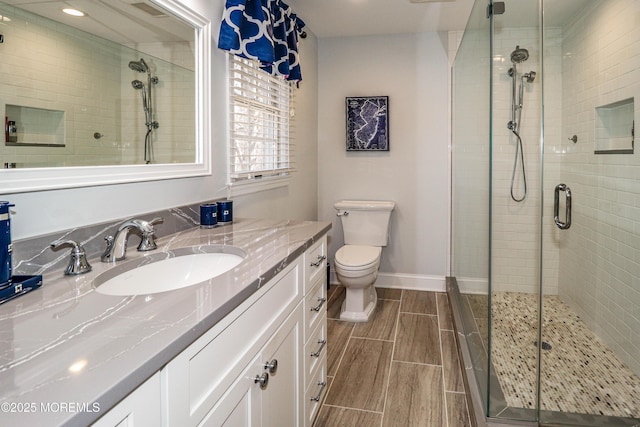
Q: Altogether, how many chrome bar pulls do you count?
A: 4